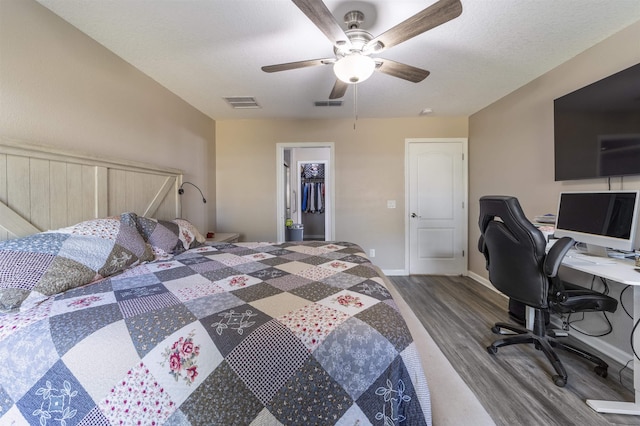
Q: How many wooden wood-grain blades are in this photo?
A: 5